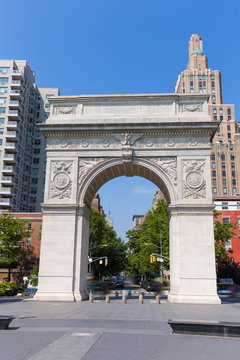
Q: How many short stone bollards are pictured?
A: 5